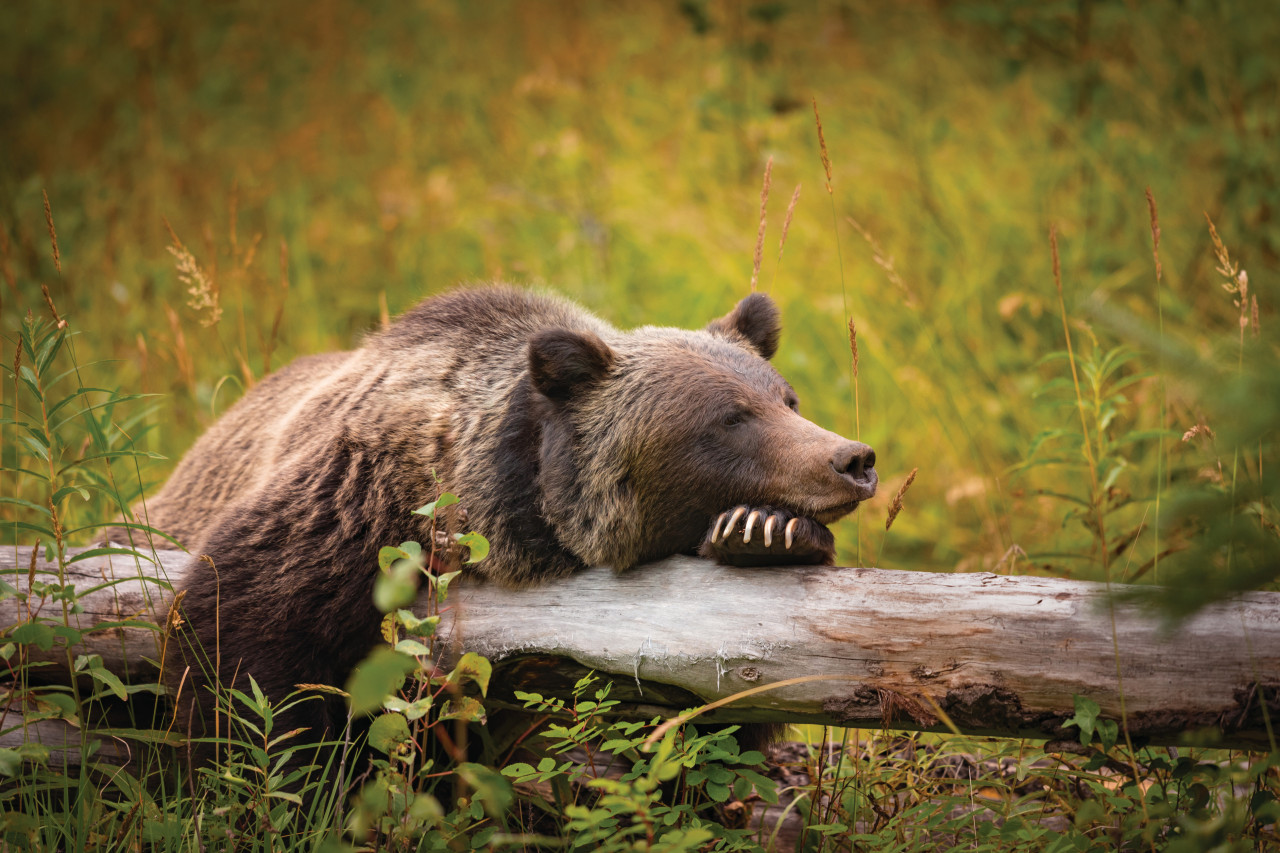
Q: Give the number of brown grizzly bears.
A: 1